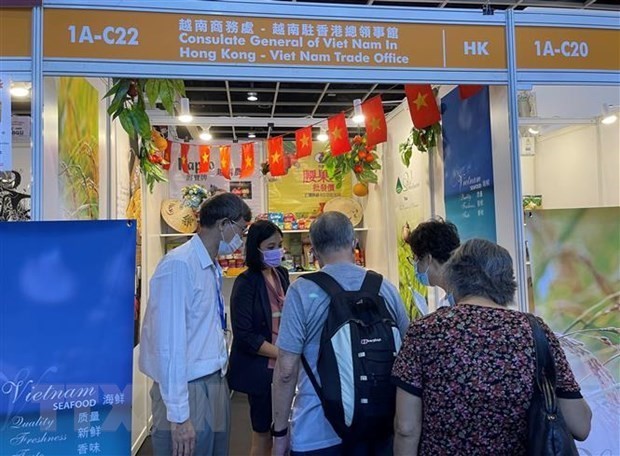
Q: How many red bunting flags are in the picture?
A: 11